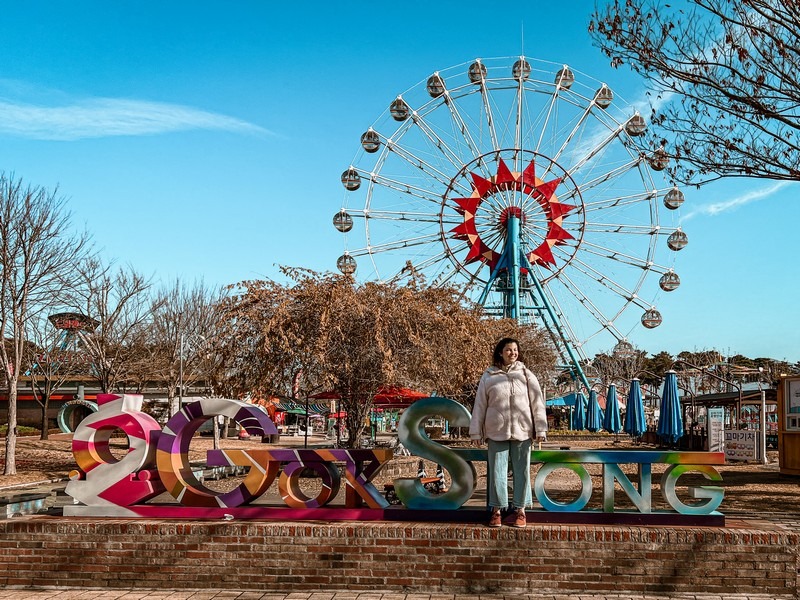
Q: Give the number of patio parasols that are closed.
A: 5